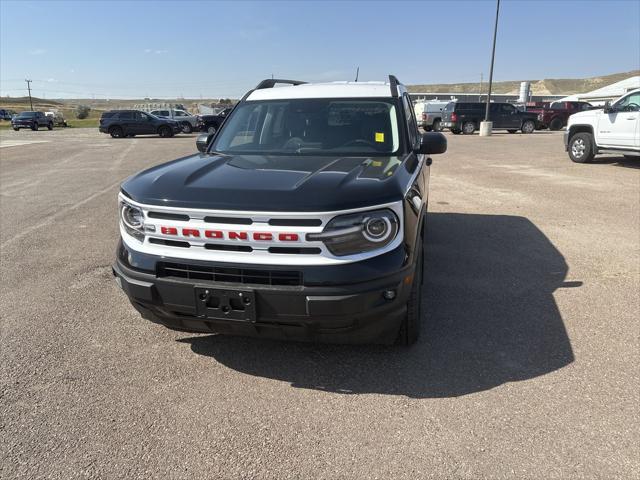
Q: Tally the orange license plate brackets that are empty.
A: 0